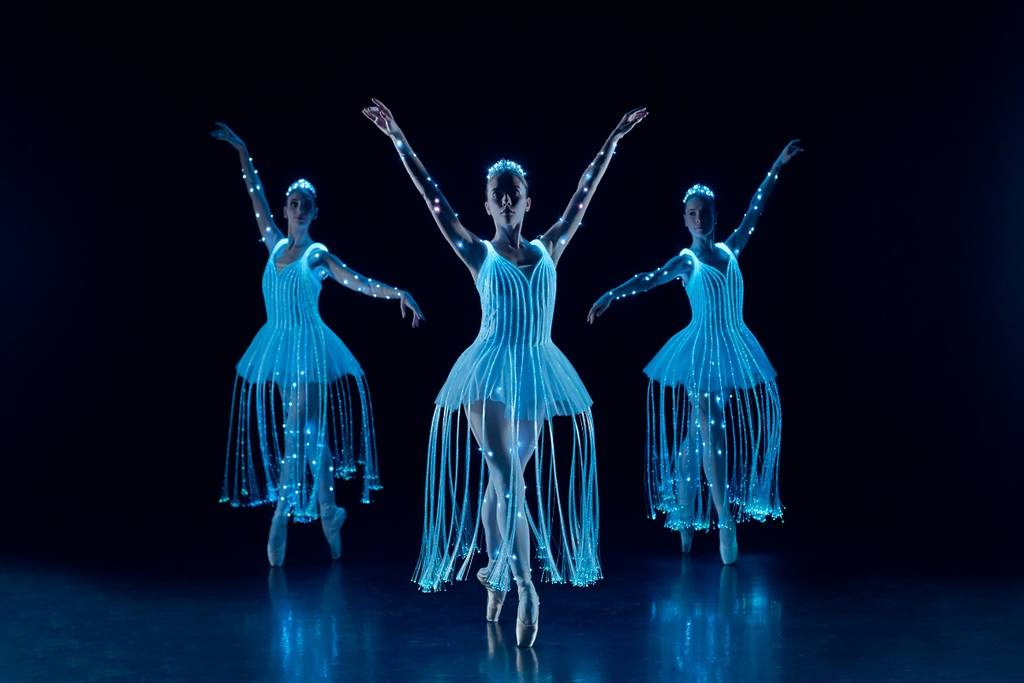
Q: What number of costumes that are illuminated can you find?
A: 3